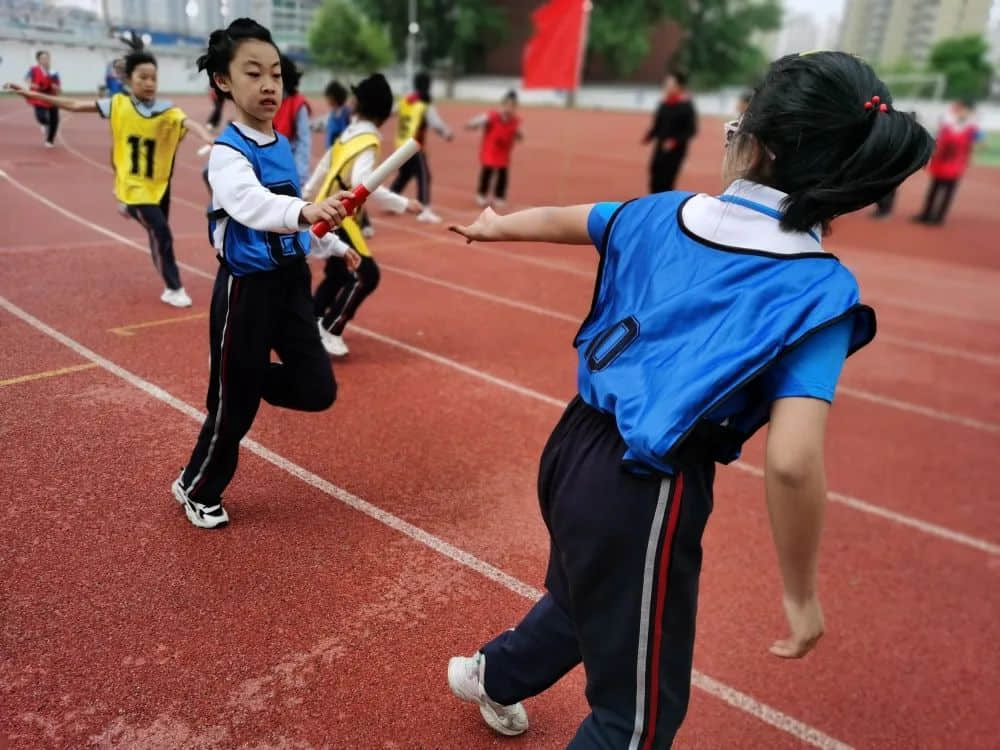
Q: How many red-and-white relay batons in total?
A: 1